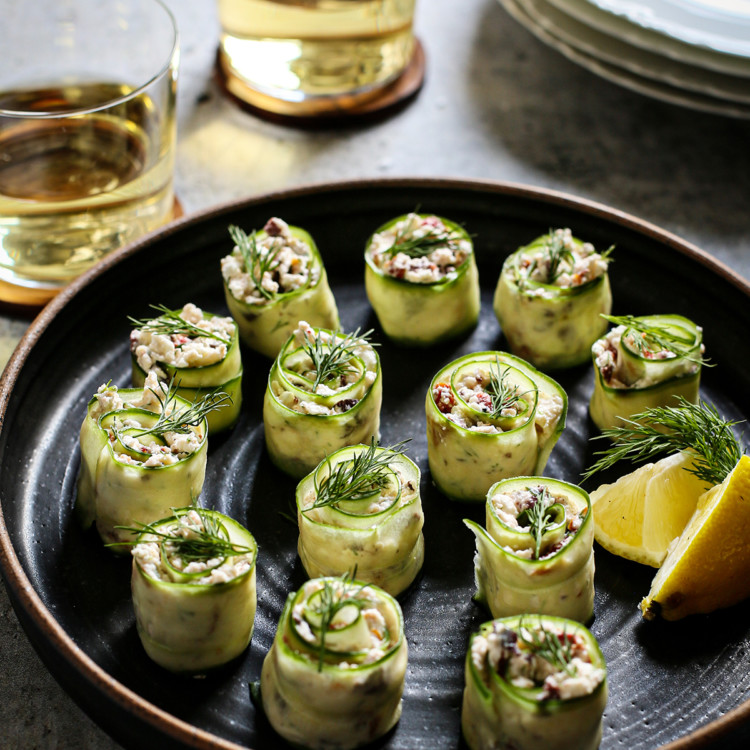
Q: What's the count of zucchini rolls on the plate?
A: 13